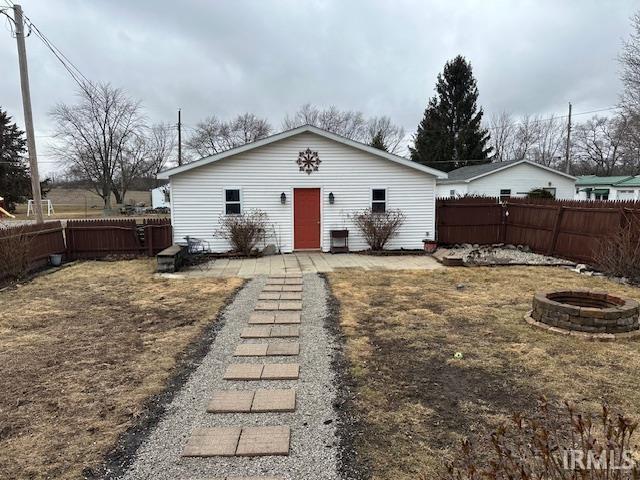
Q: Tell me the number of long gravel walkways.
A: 1